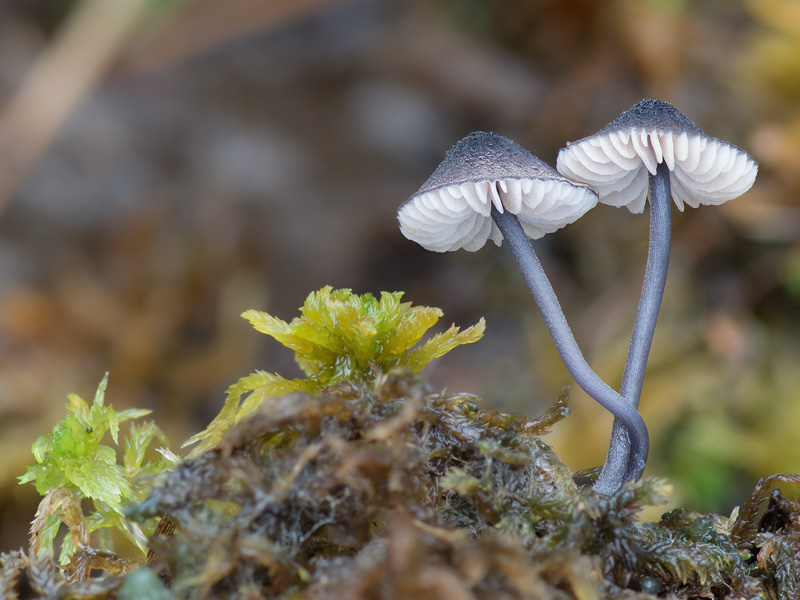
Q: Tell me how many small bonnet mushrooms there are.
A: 2